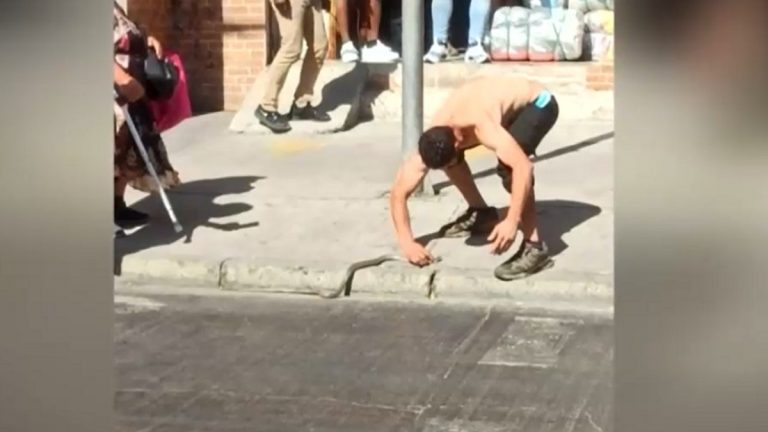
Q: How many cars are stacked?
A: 0